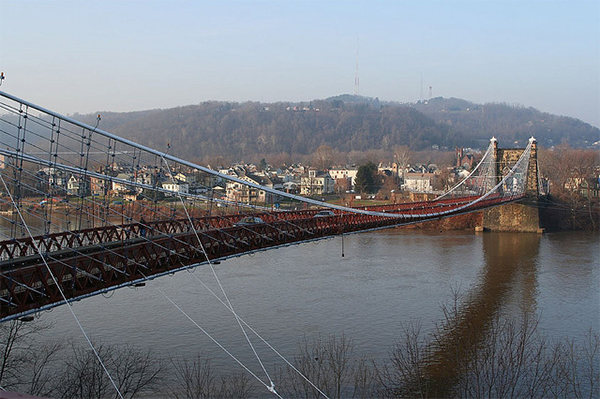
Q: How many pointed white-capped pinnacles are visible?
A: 2